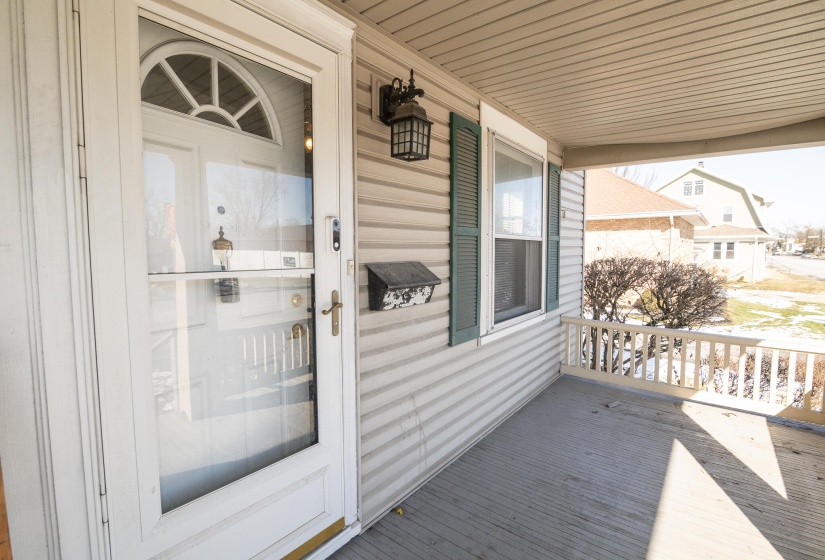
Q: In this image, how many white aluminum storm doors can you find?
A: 1